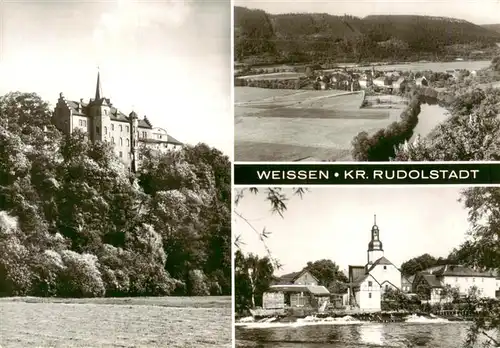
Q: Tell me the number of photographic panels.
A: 3